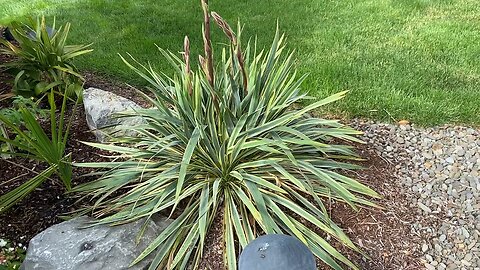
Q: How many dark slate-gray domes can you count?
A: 1